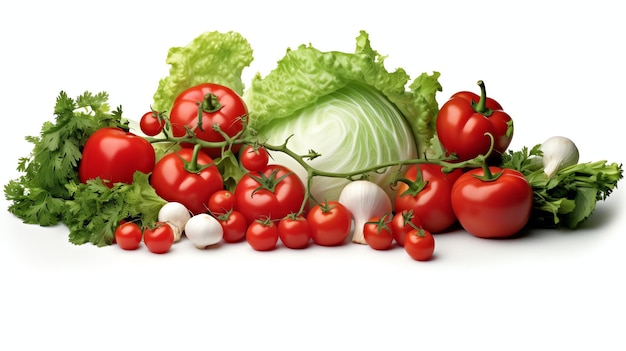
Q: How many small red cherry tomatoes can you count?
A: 12